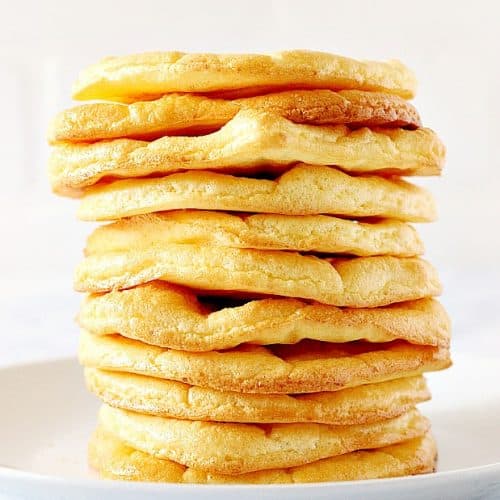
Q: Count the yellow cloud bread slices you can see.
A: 11